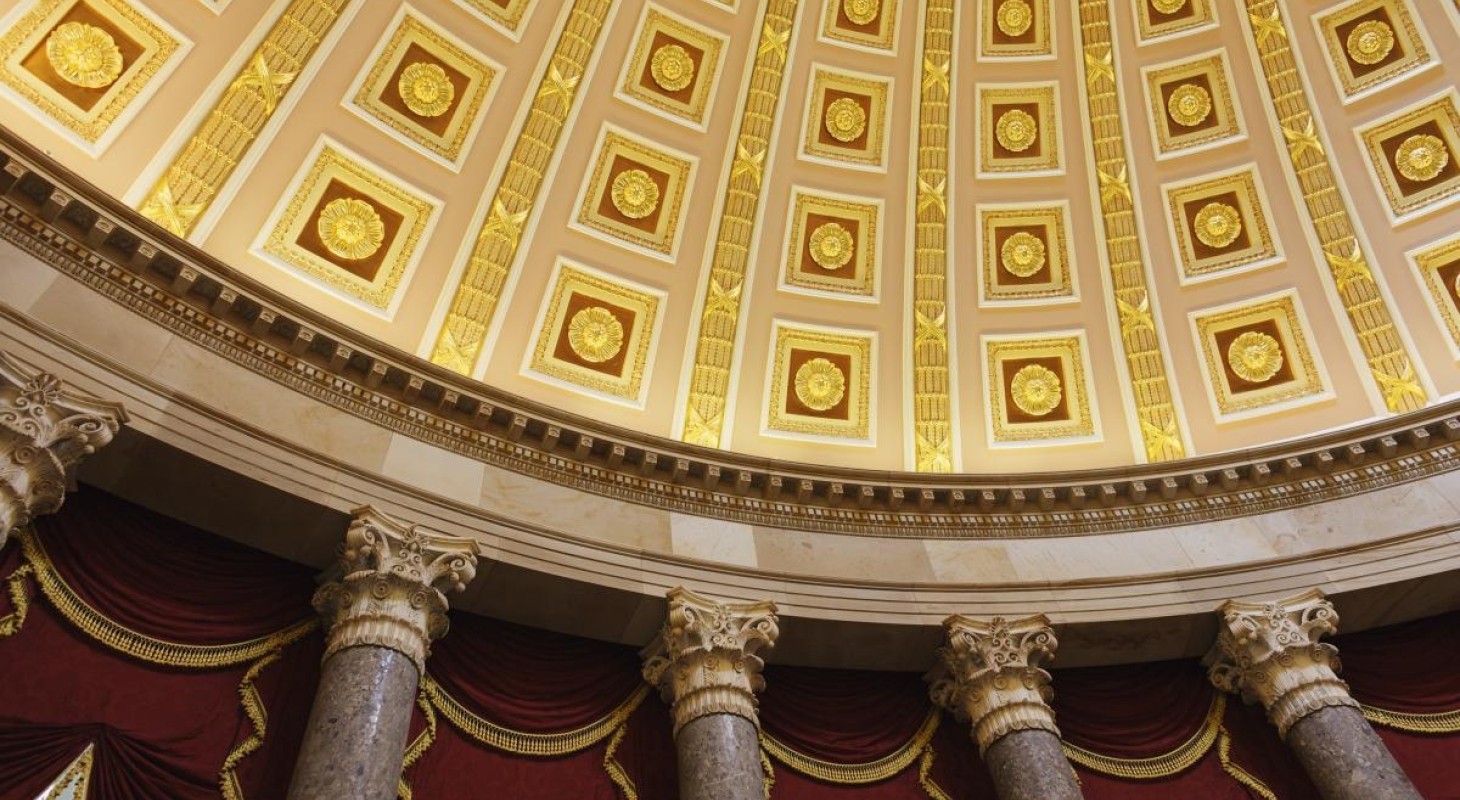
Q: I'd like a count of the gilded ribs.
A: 6